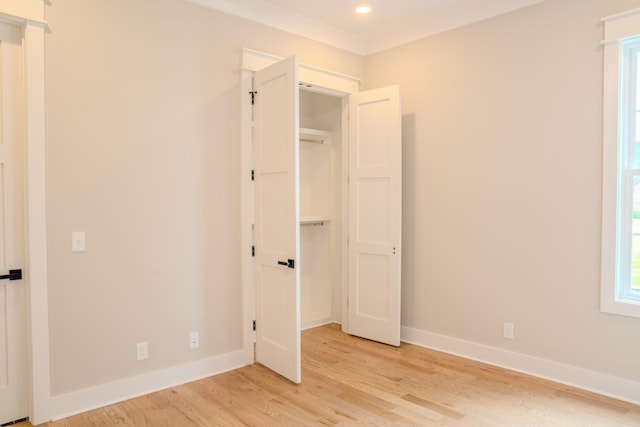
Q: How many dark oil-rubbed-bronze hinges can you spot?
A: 4